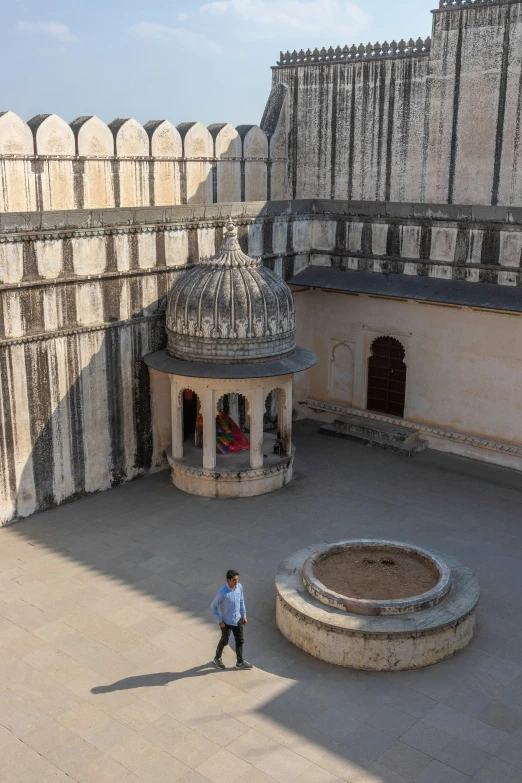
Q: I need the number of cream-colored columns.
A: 4